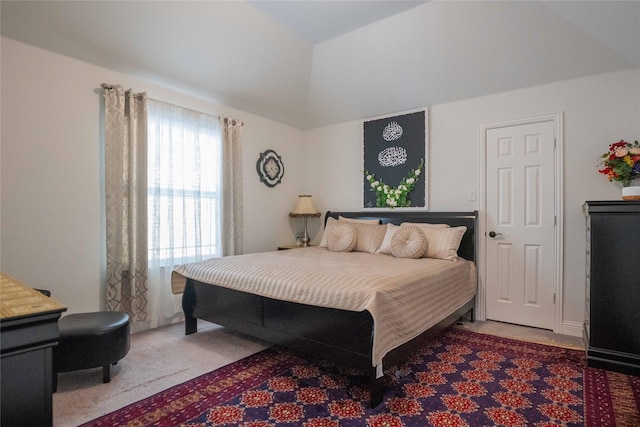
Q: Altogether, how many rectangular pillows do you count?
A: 4